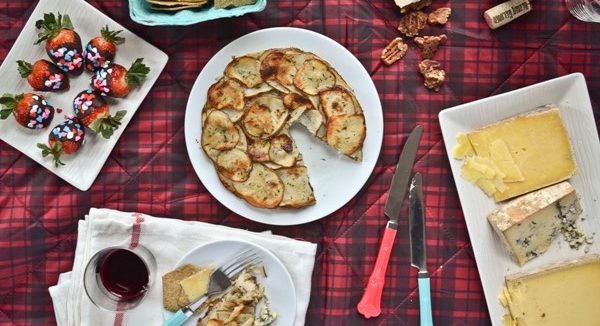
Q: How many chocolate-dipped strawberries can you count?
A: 7